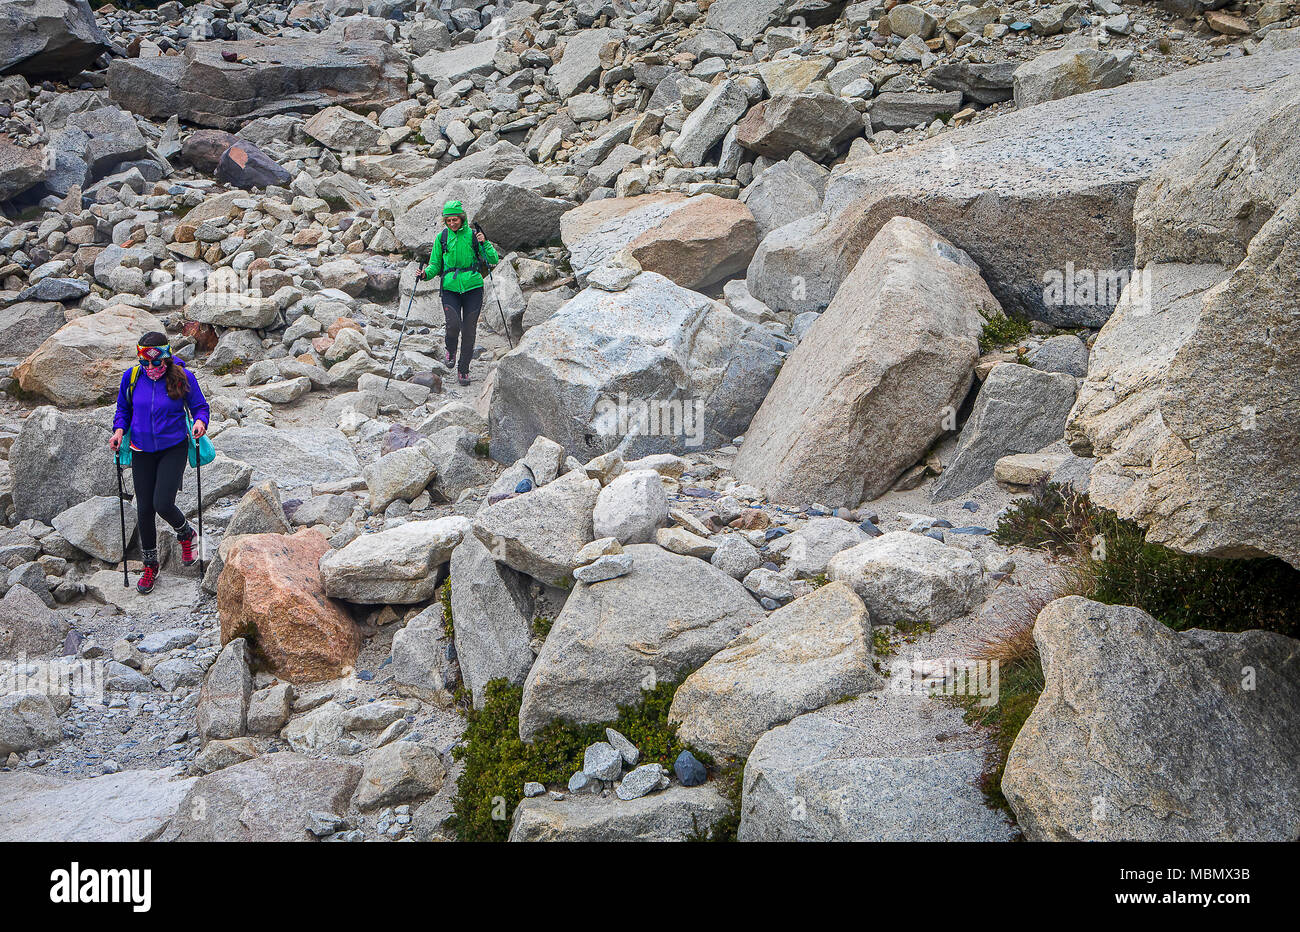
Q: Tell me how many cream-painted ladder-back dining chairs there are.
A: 0